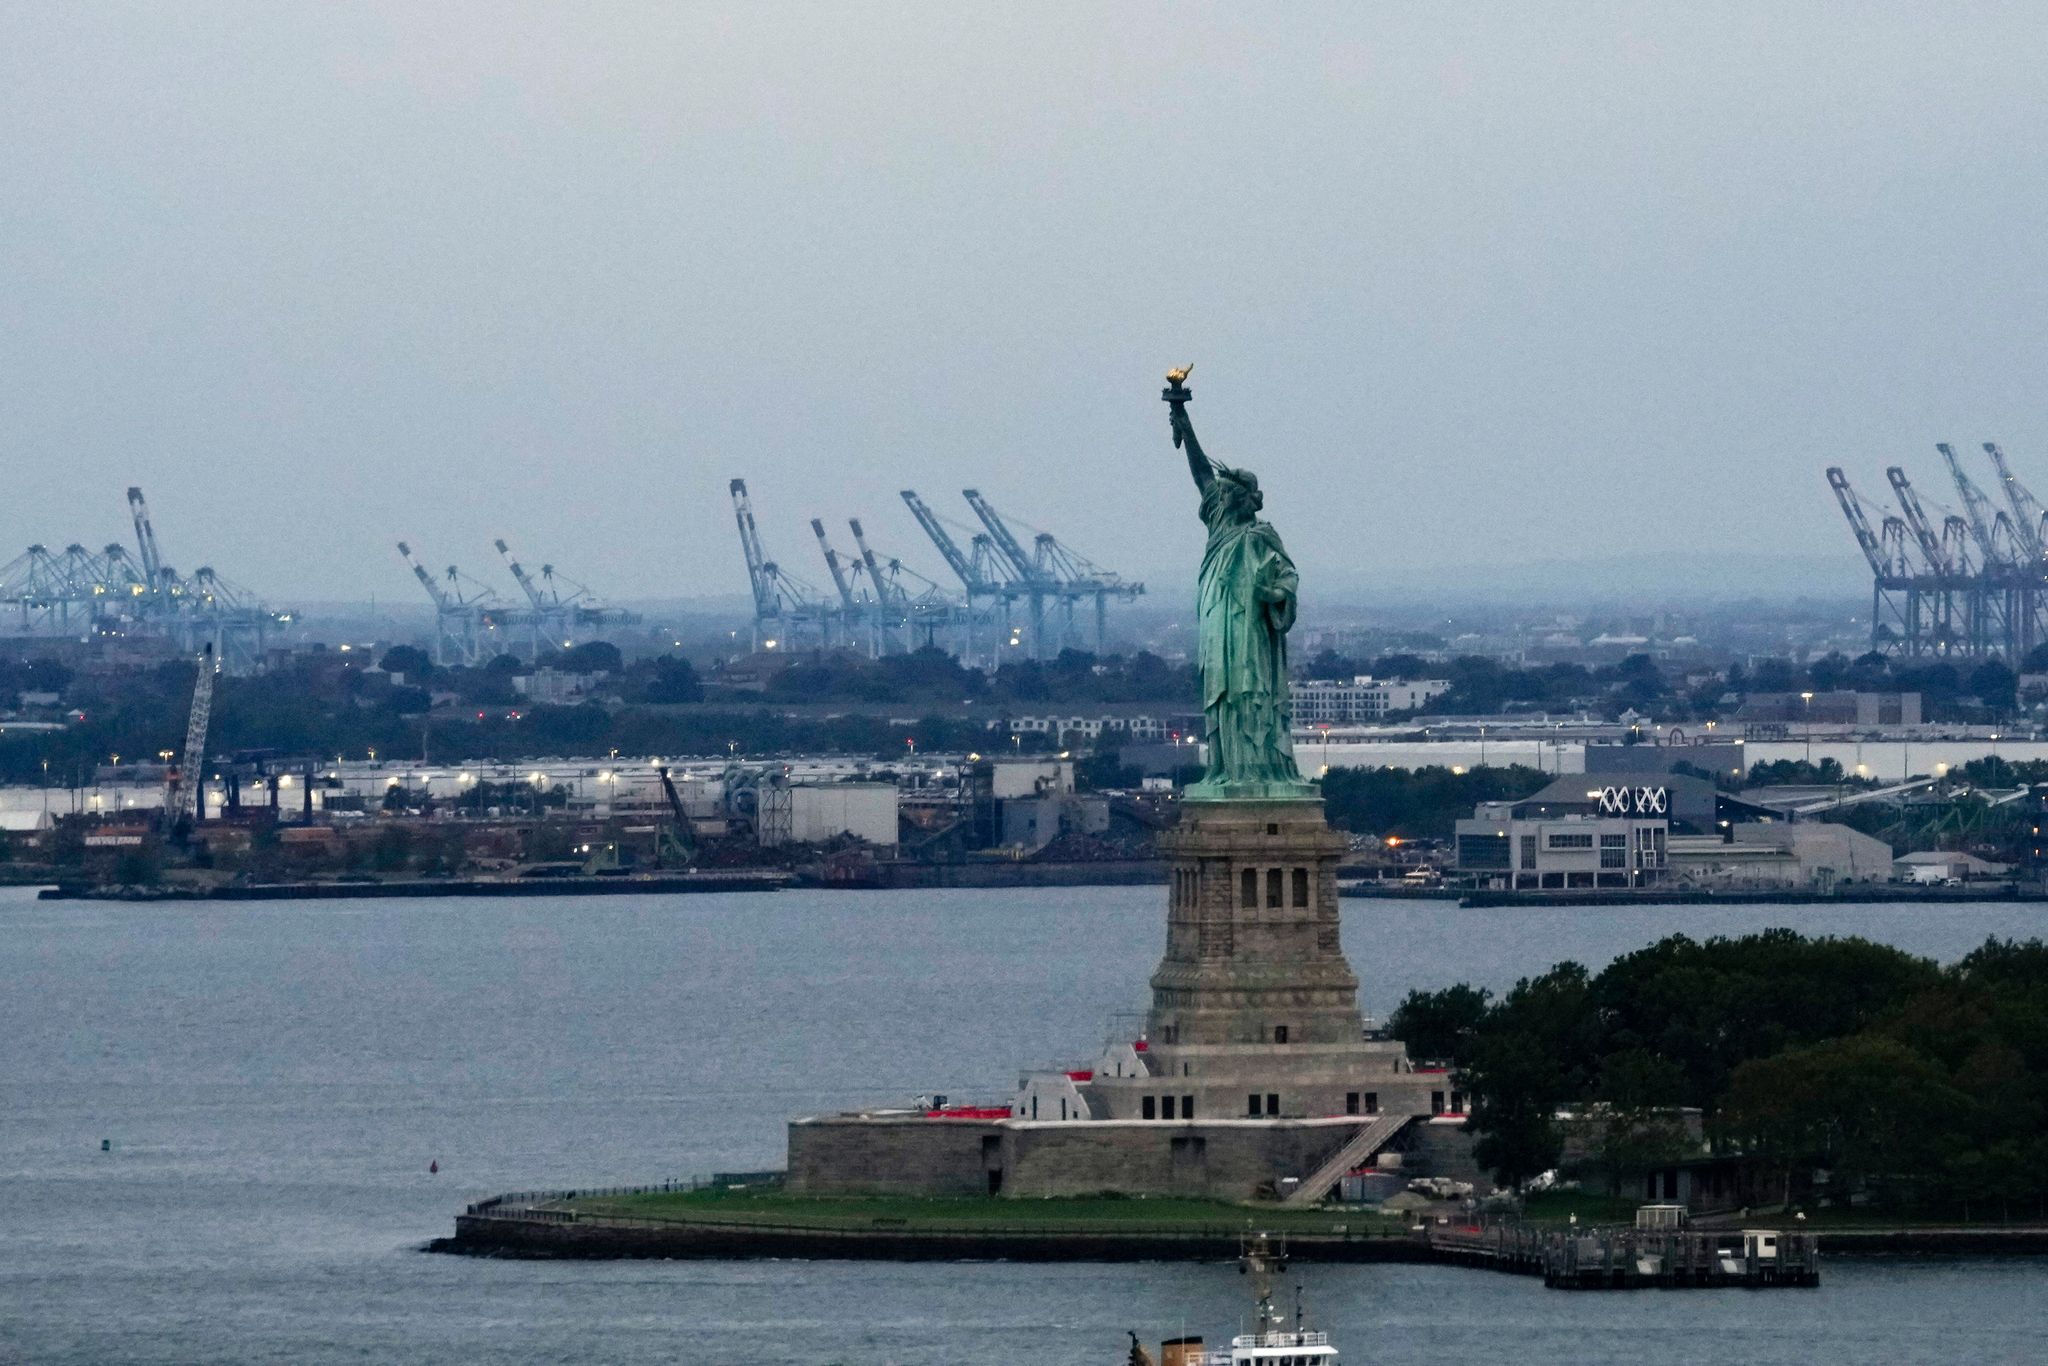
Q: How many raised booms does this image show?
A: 12